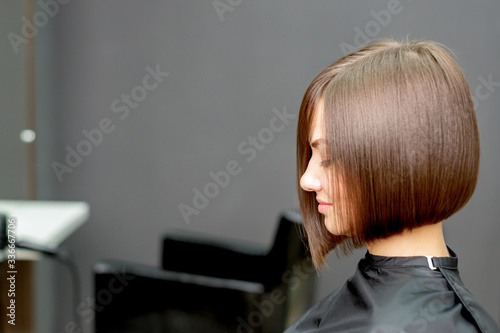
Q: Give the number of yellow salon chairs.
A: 0